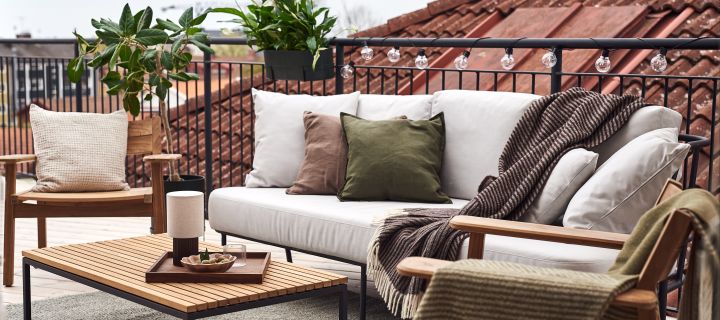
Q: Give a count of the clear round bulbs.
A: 9